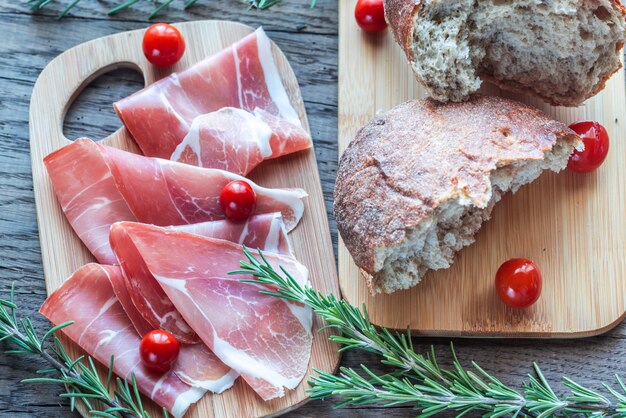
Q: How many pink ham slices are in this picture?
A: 4